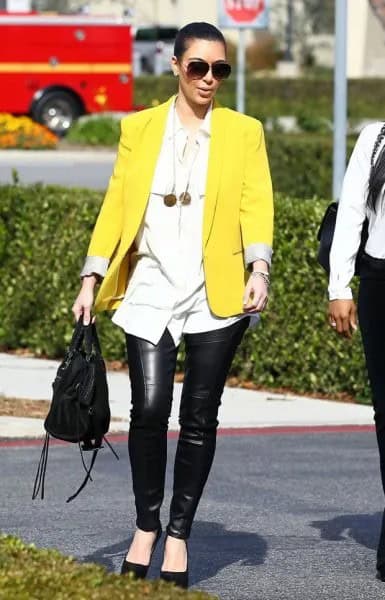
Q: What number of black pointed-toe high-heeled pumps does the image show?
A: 2